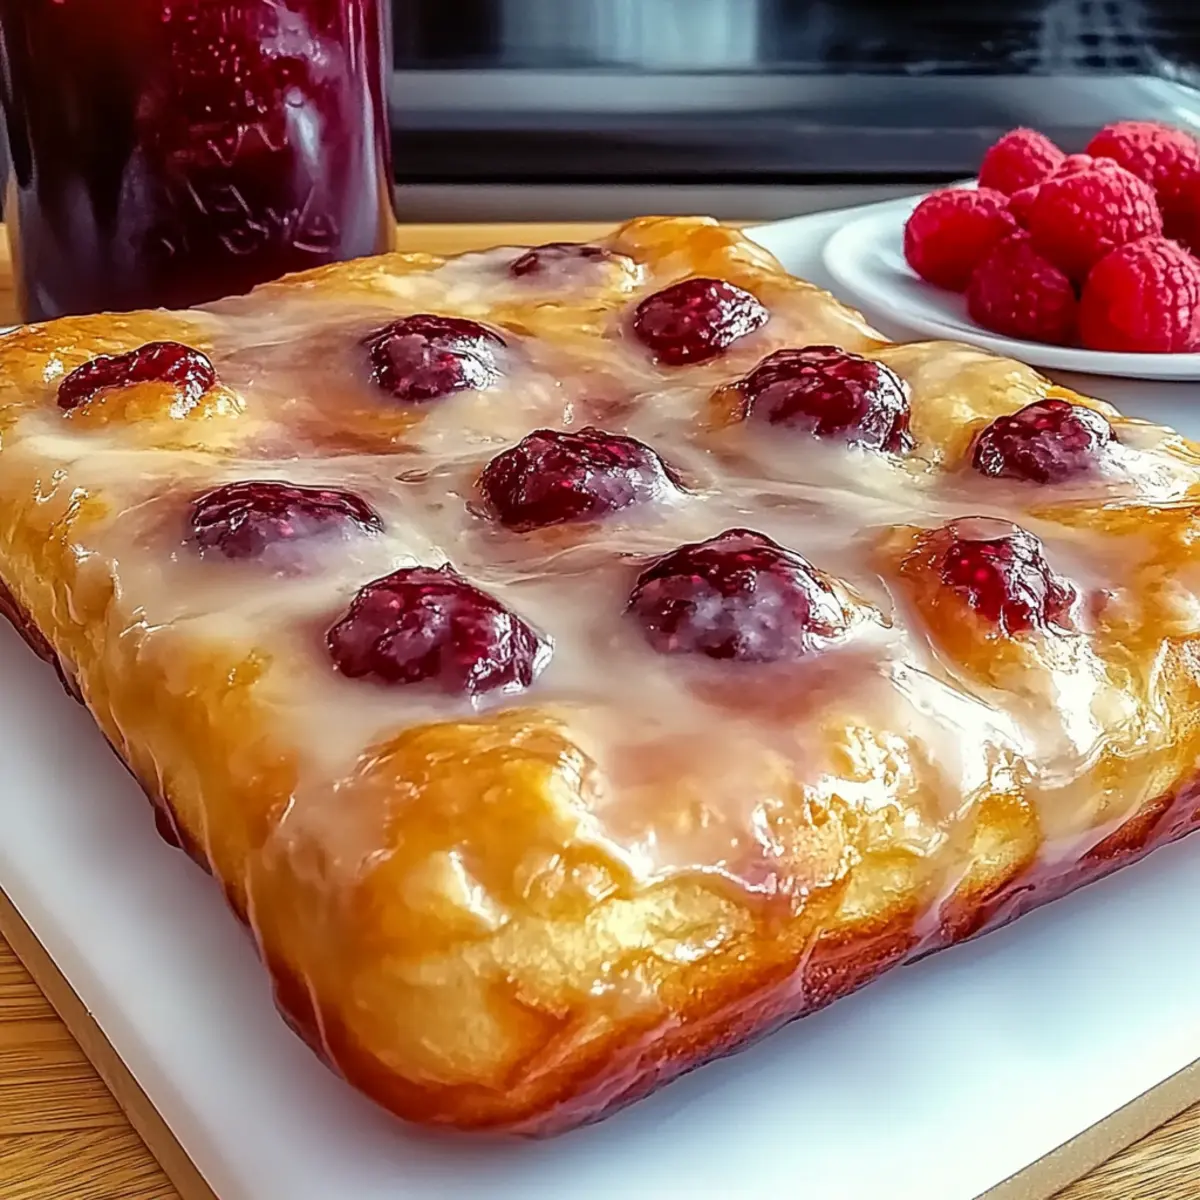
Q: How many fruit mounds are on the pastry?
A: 11